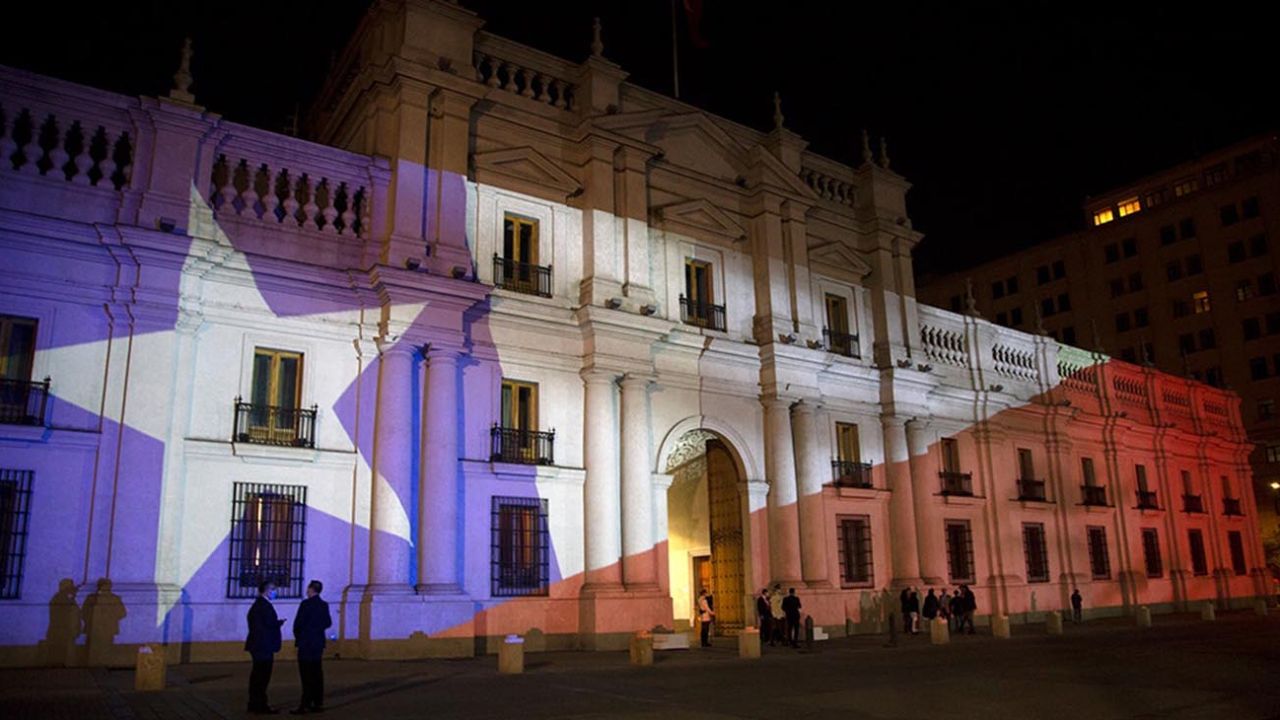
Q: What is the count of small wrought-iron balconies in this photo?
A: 13